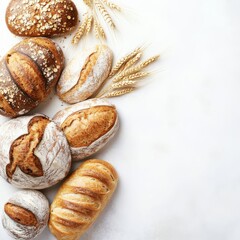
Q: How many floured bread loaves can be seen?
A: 4